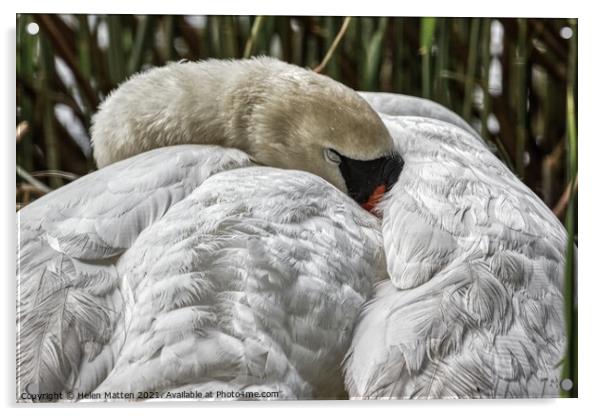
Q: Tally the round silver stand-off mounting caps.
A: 4